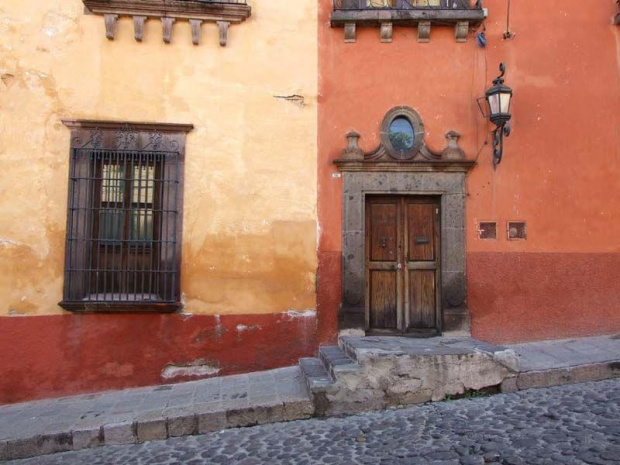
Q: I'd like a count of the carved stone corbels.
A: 9